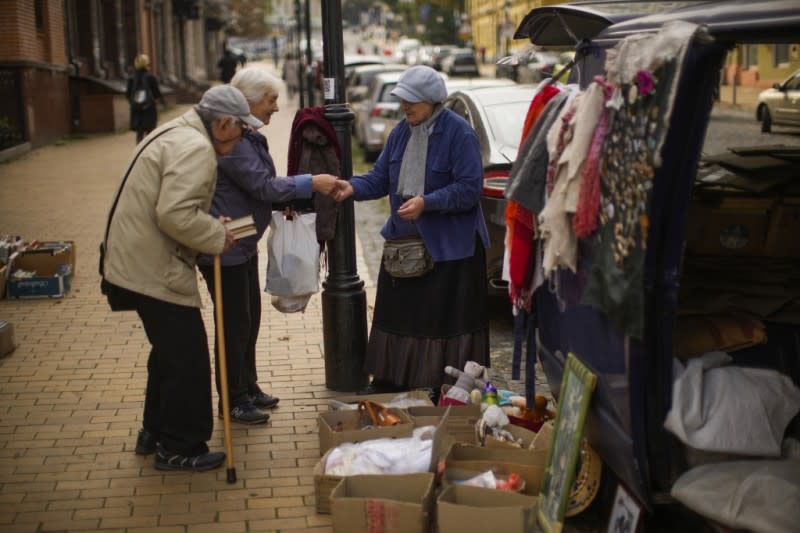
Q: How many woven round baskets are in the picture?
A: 1